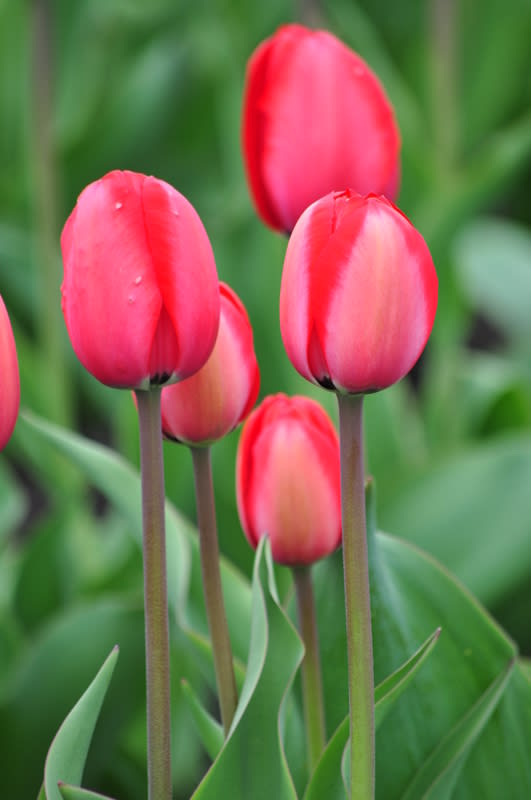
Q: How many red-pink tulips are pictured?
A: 6